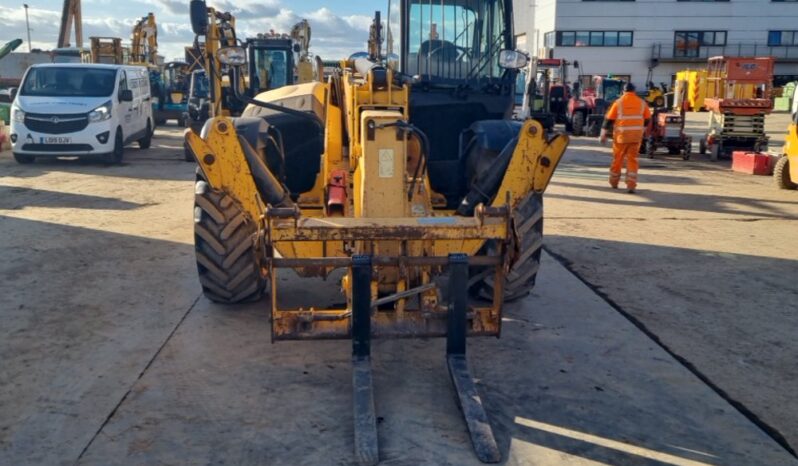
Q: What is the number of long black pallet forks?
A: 2